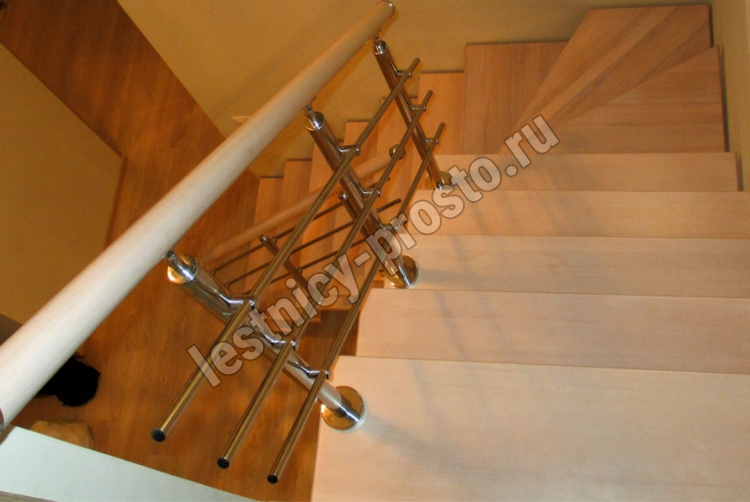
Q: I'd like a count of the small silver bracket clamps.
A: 9